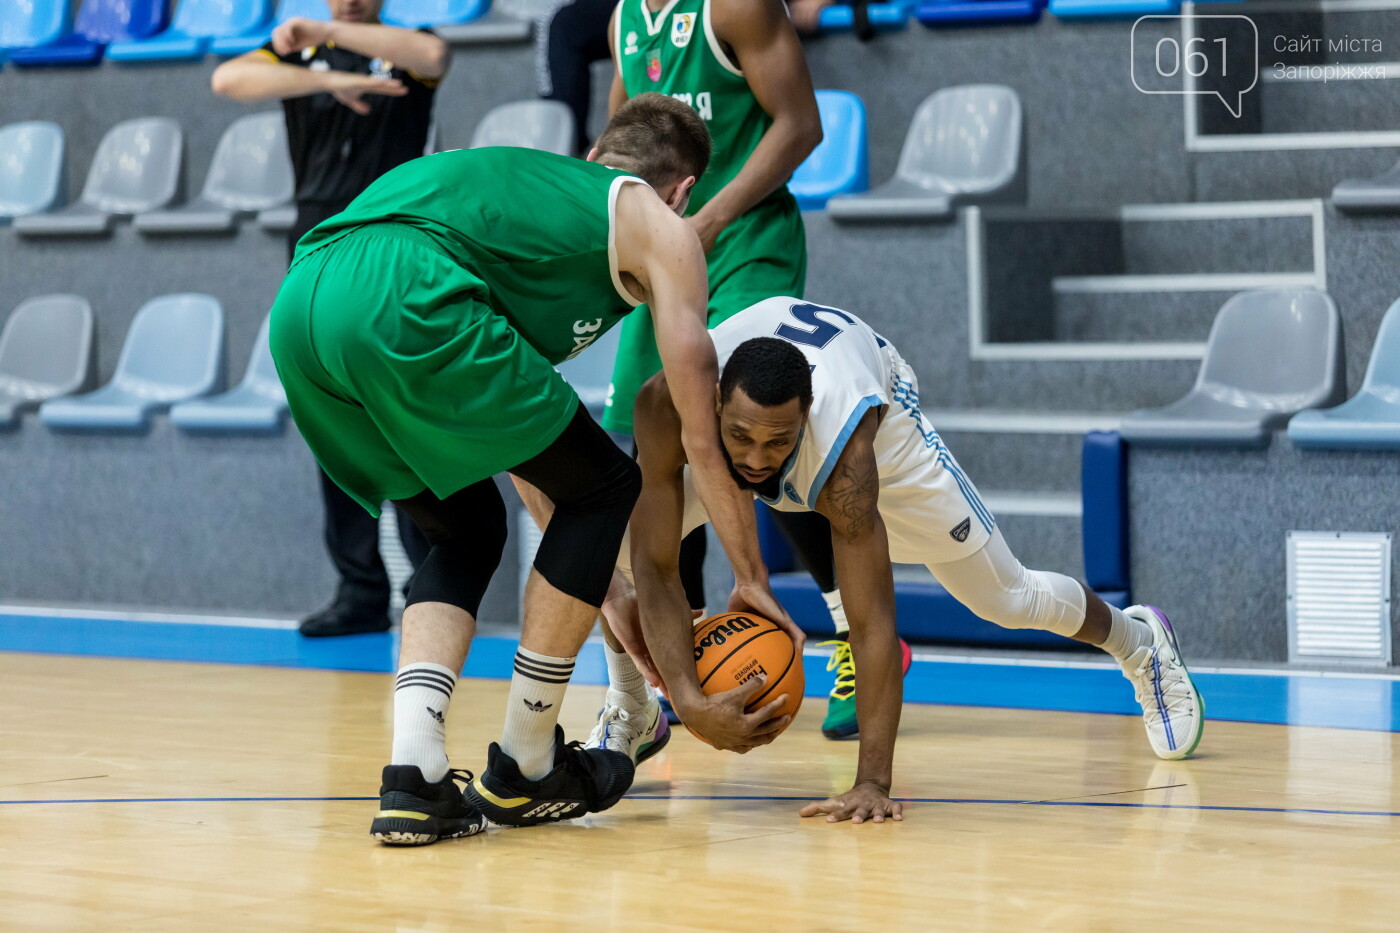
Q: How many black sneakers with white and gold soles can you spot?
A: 2